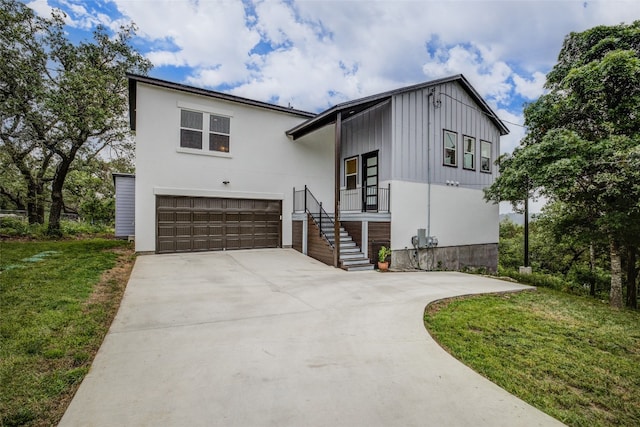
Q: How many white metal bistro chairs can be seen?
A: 0